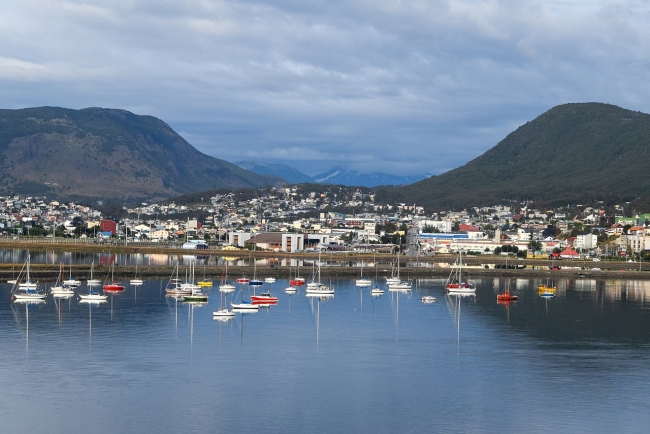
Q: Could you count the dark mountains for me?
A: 2